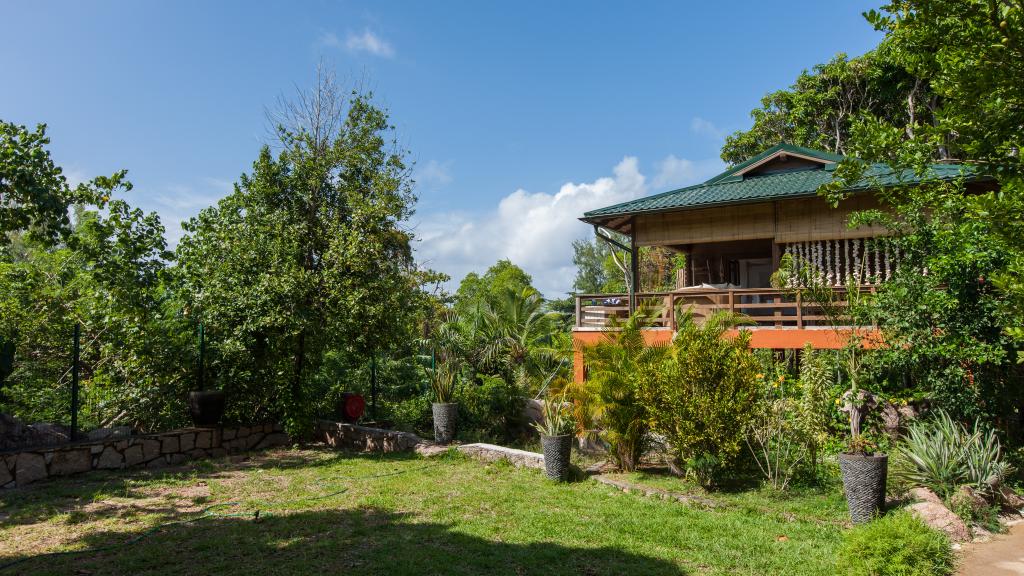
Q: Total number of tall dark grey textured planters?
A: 3